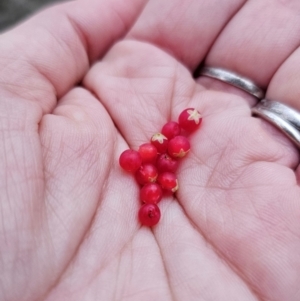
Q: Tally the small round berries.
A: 11